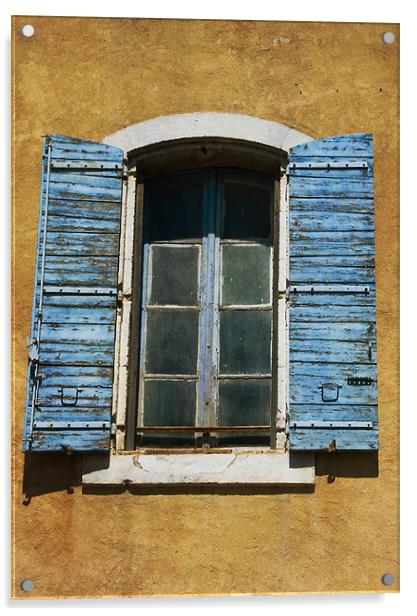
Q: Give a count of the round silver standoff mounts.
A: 4